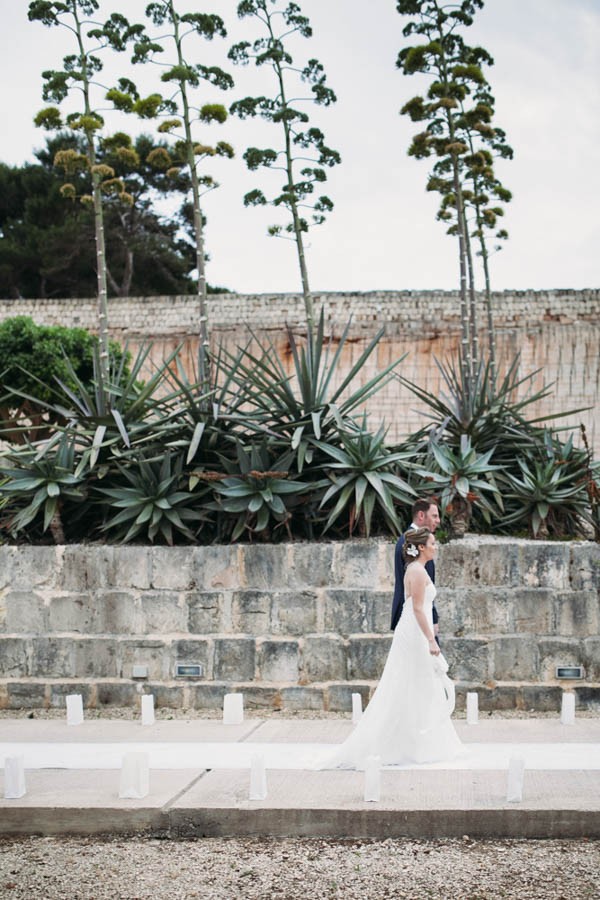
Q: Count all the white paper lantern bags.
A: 11